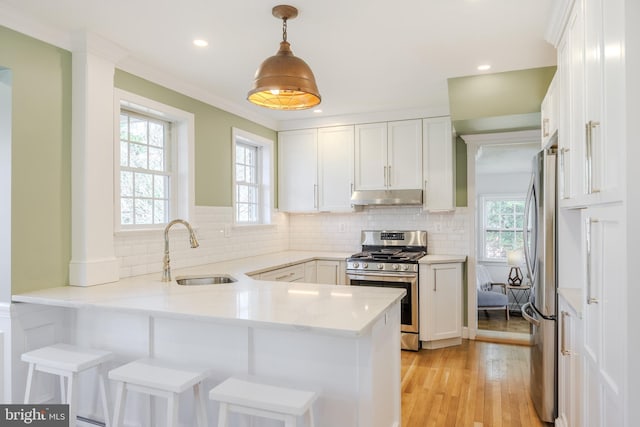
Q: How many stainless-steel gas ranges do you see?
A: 1